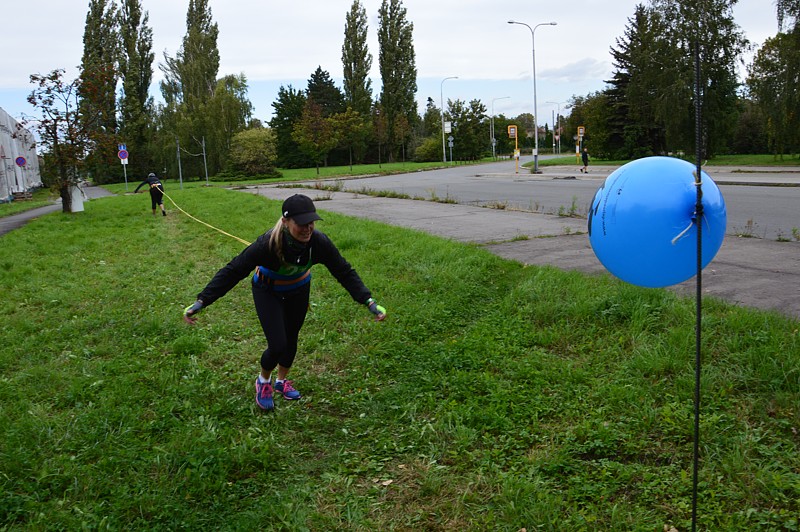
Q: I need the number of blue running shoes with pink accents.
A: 2